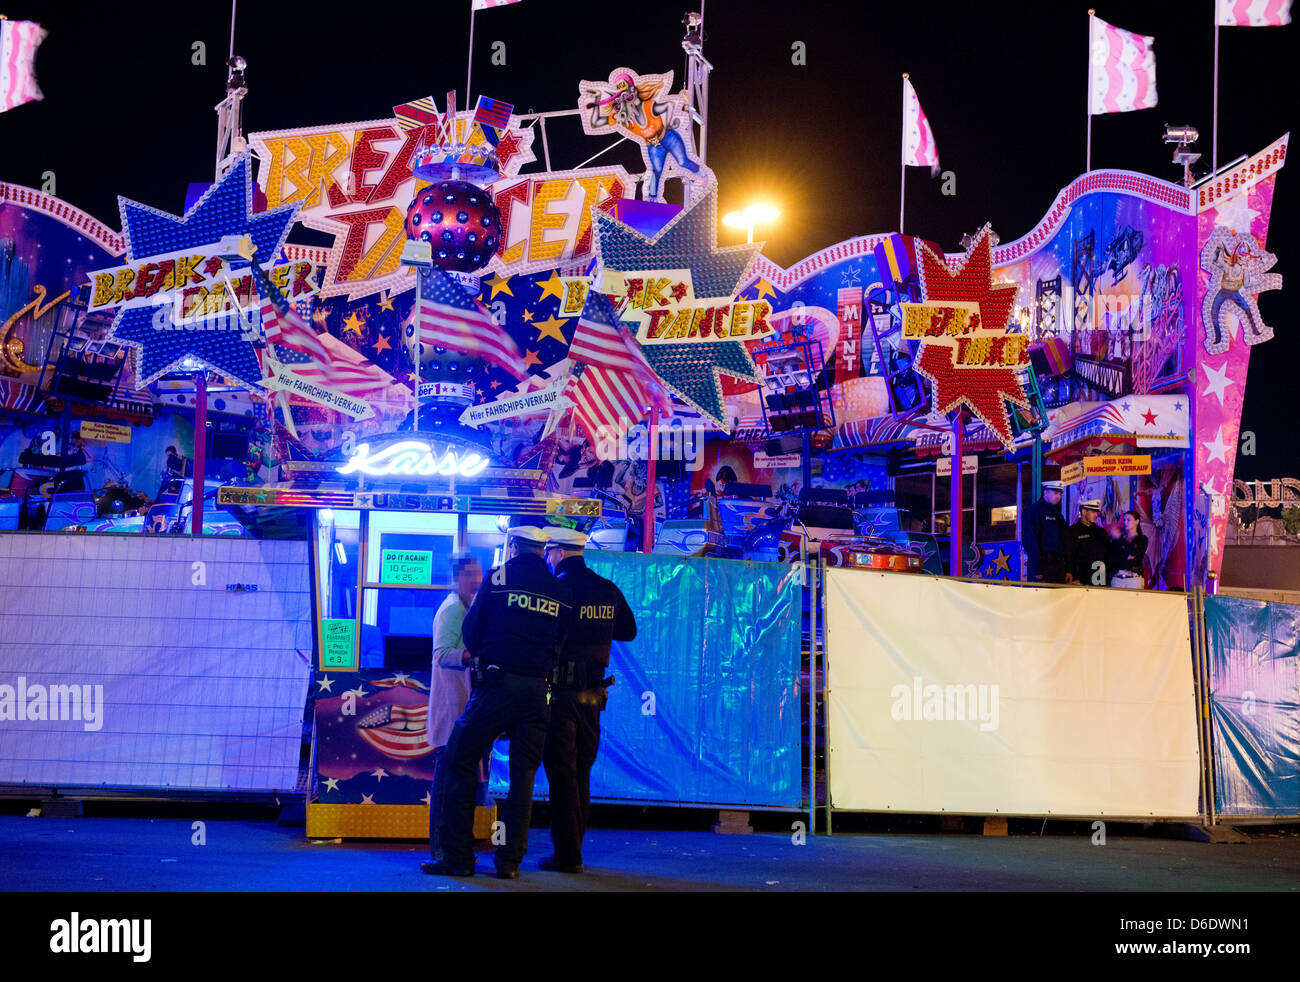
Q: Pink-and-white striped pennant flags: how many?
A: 5